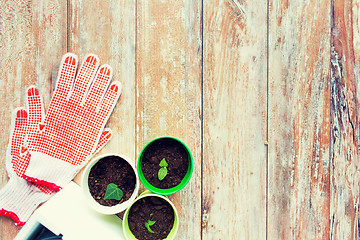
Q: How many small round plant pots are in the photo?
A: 3